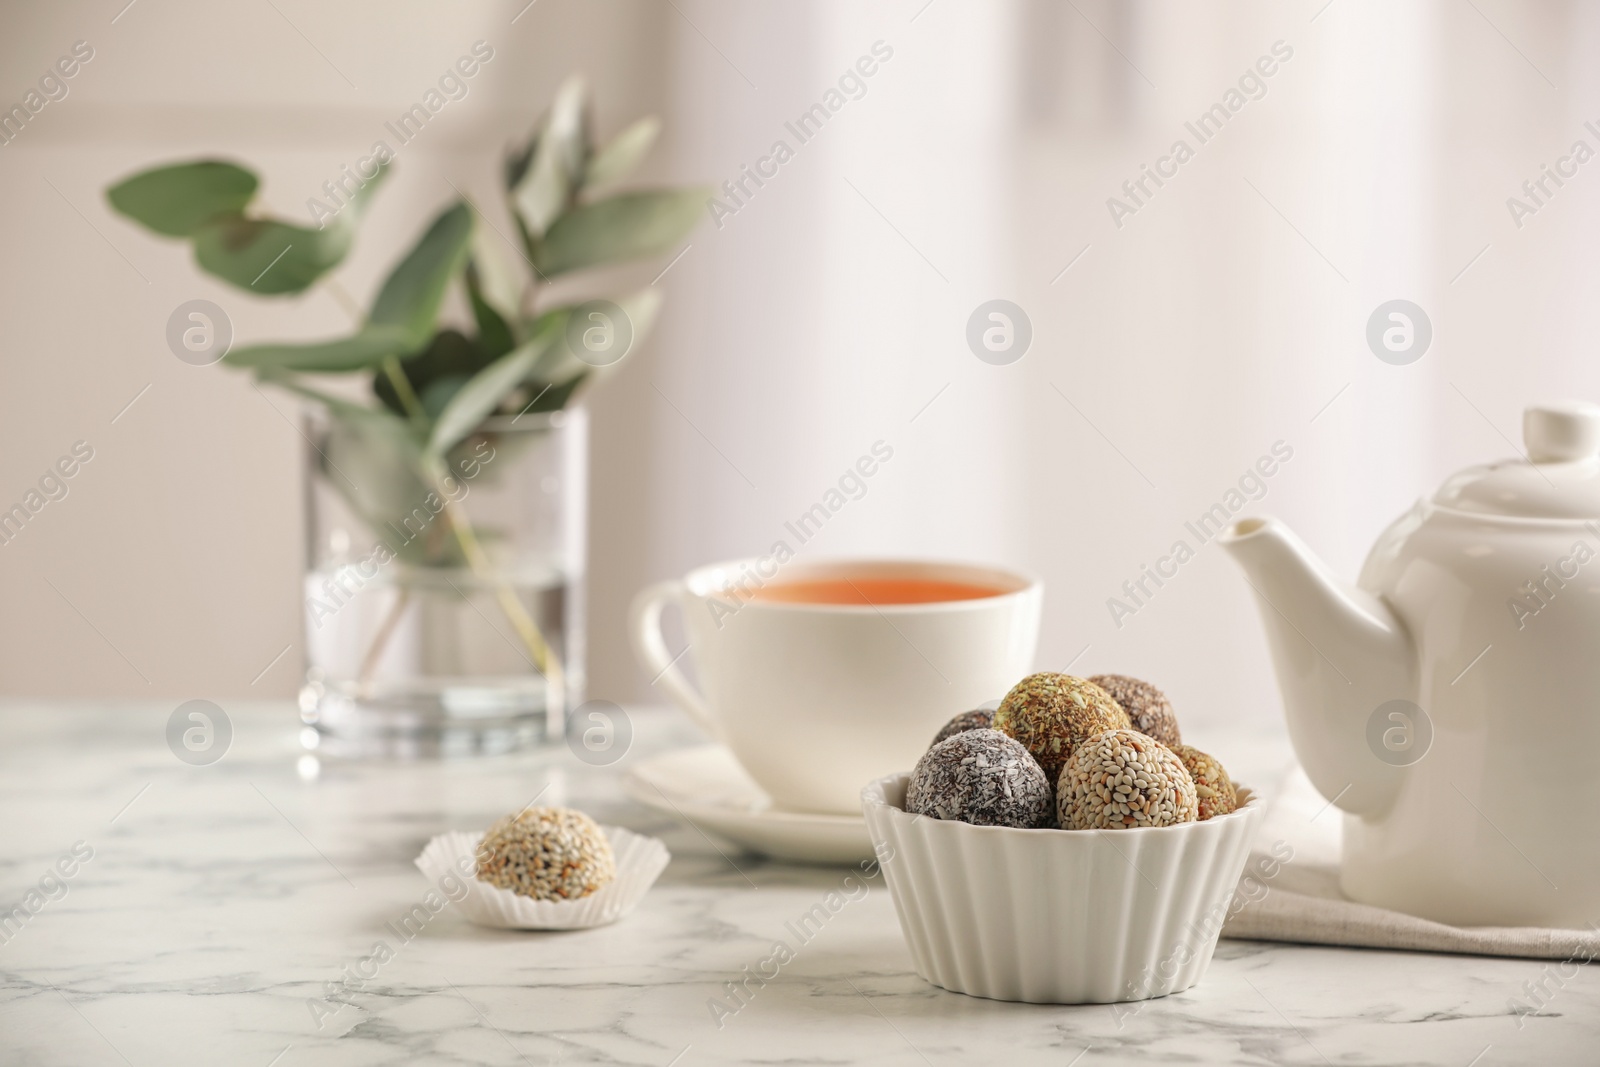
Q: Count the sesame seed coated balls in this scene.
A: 2